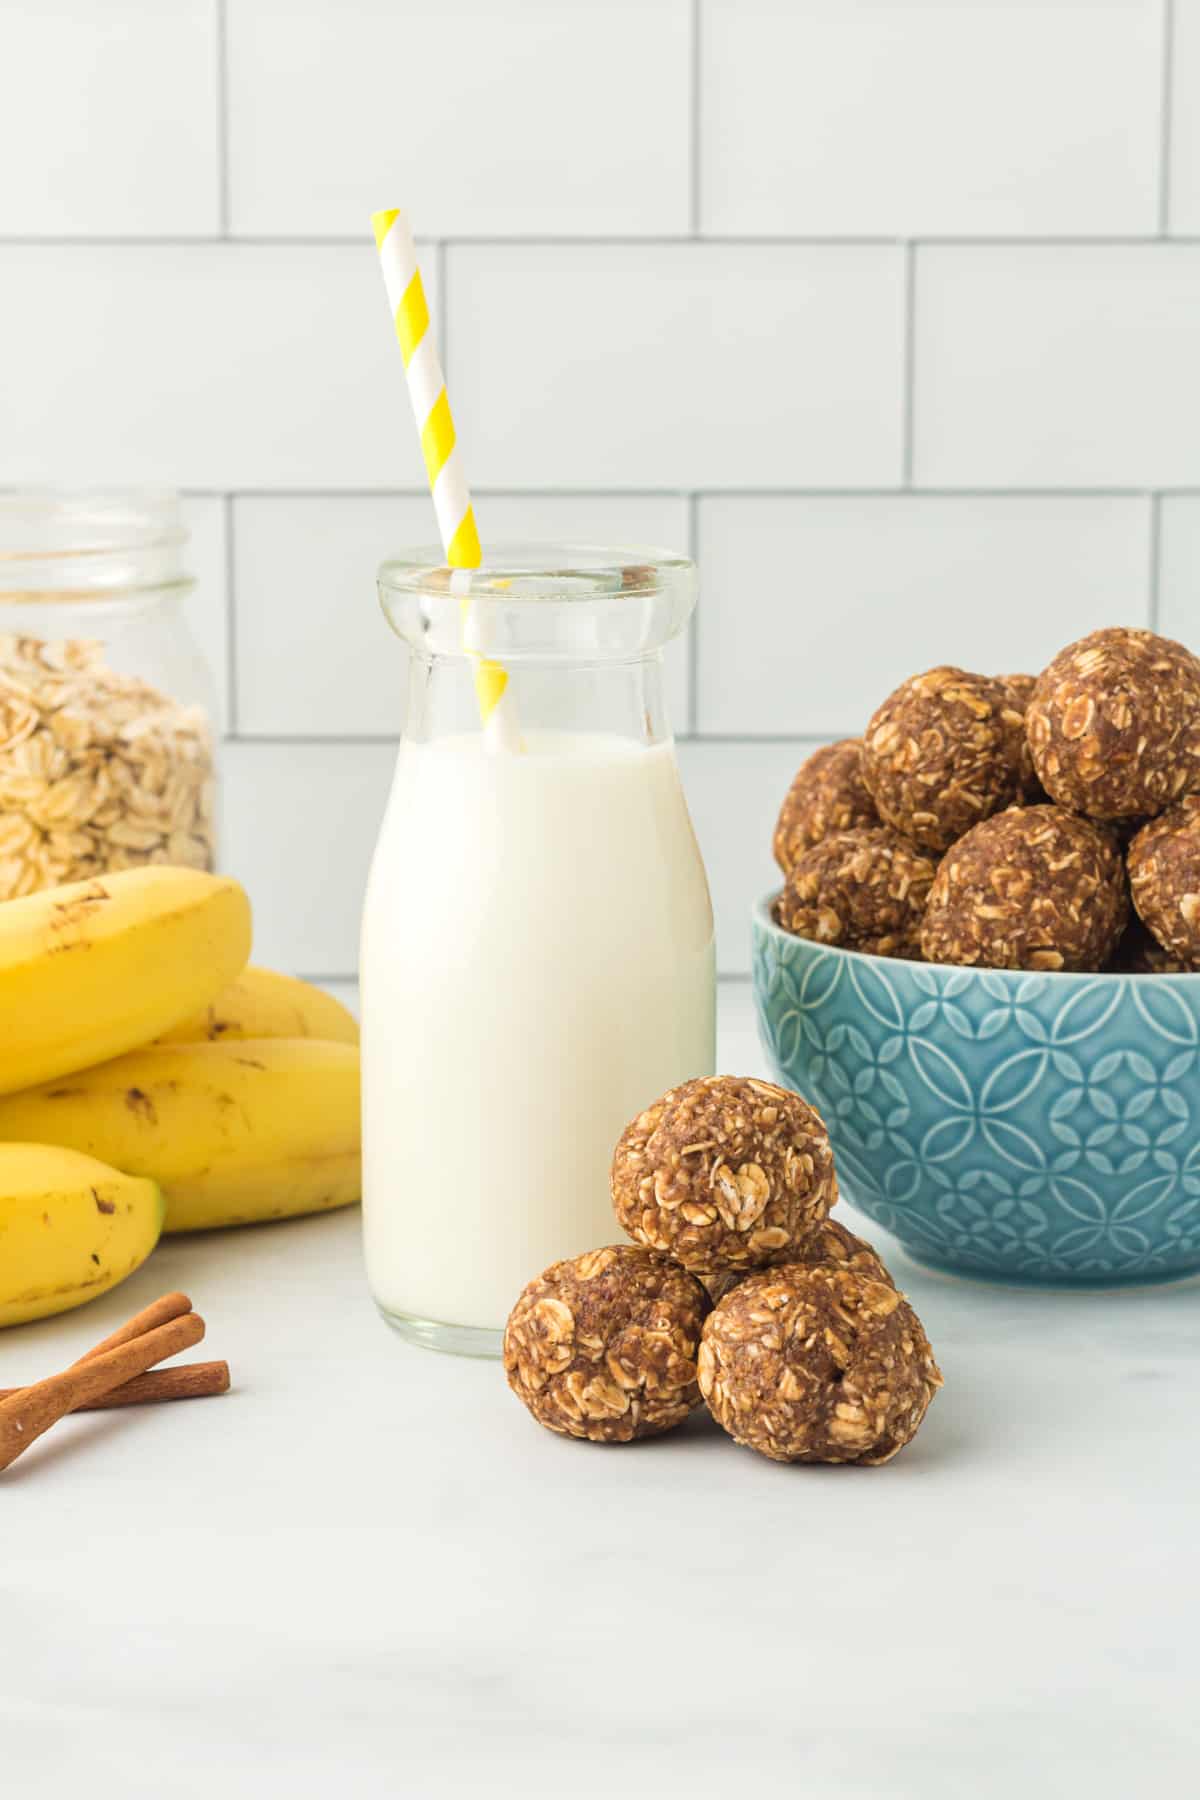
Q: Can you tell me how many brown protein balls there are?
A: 11